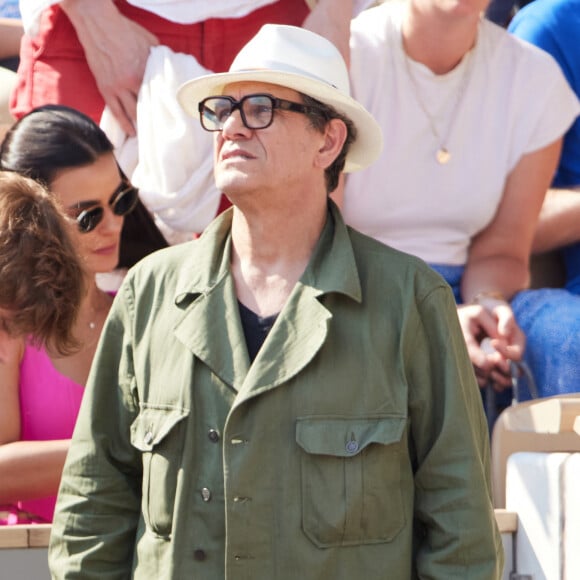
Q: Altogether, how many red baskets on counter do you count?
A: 0